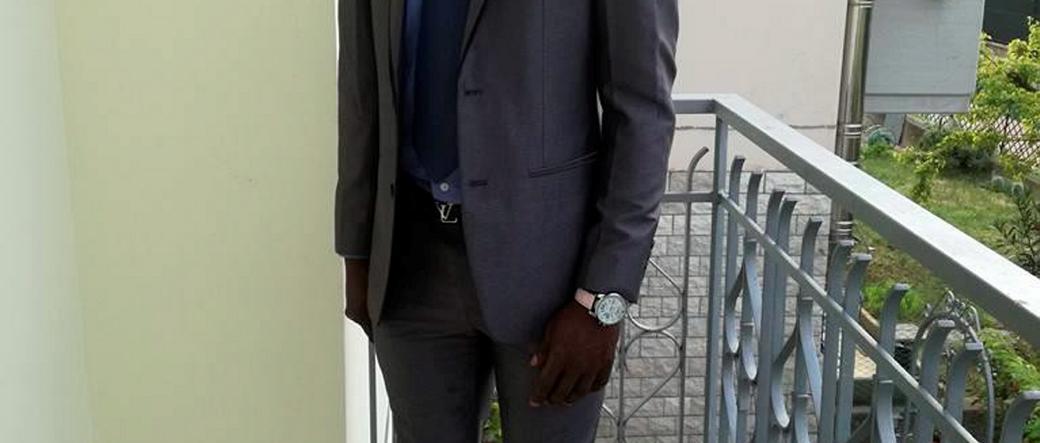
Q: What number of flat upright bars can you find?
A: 11